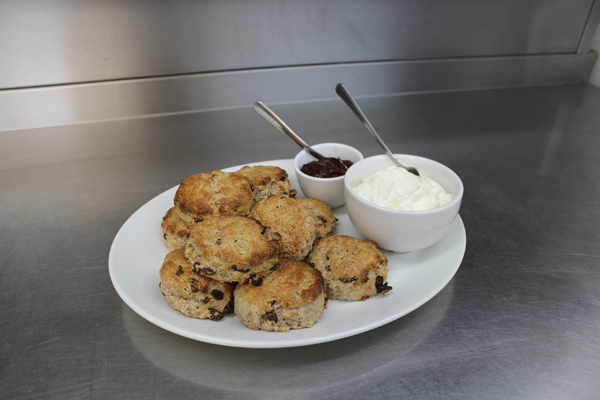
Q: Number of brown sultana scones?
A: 9